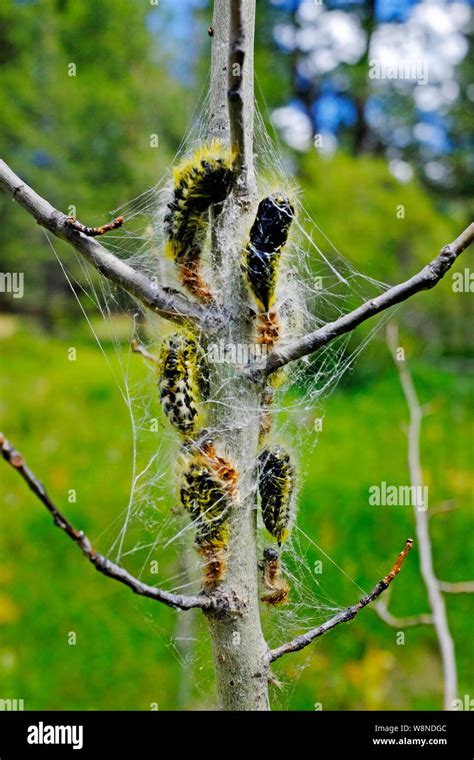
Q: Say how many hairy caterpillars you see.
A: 5